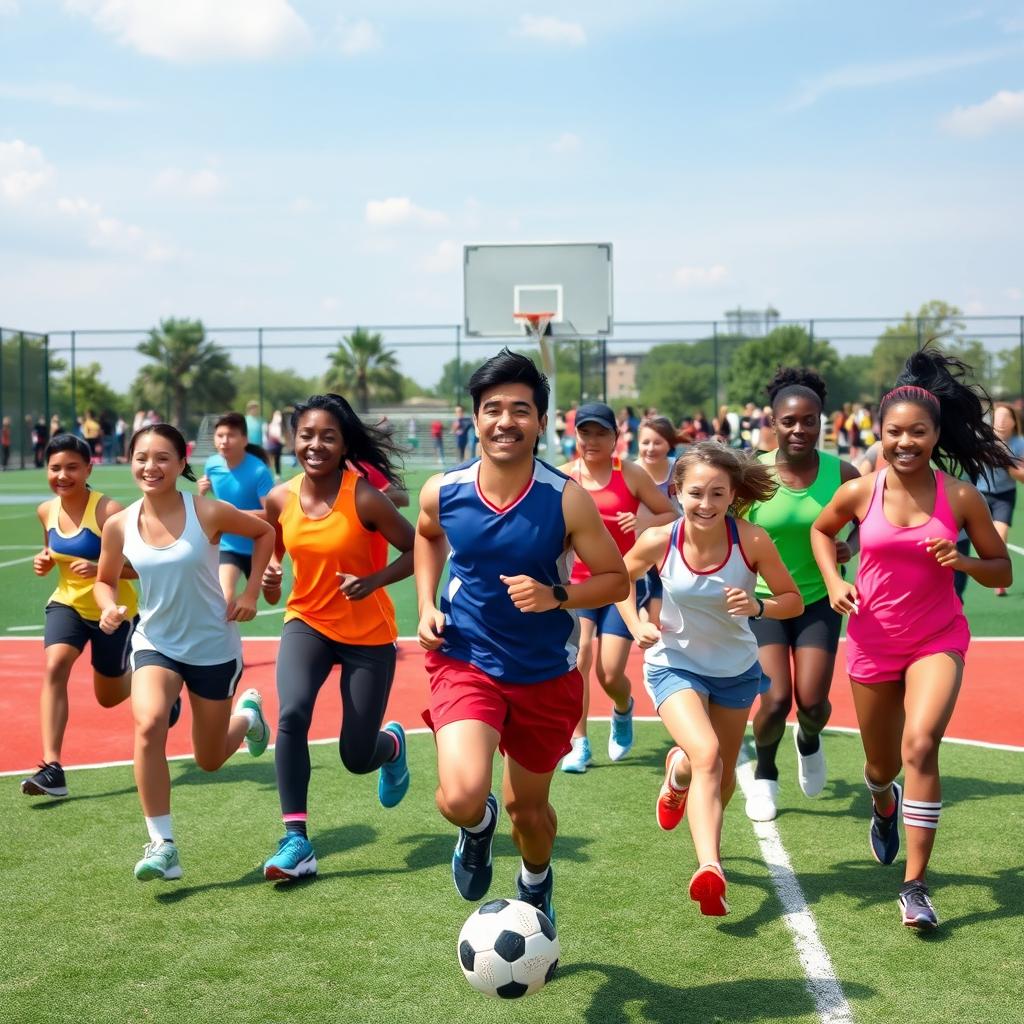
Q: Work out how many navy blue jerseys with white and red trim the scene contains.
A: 1